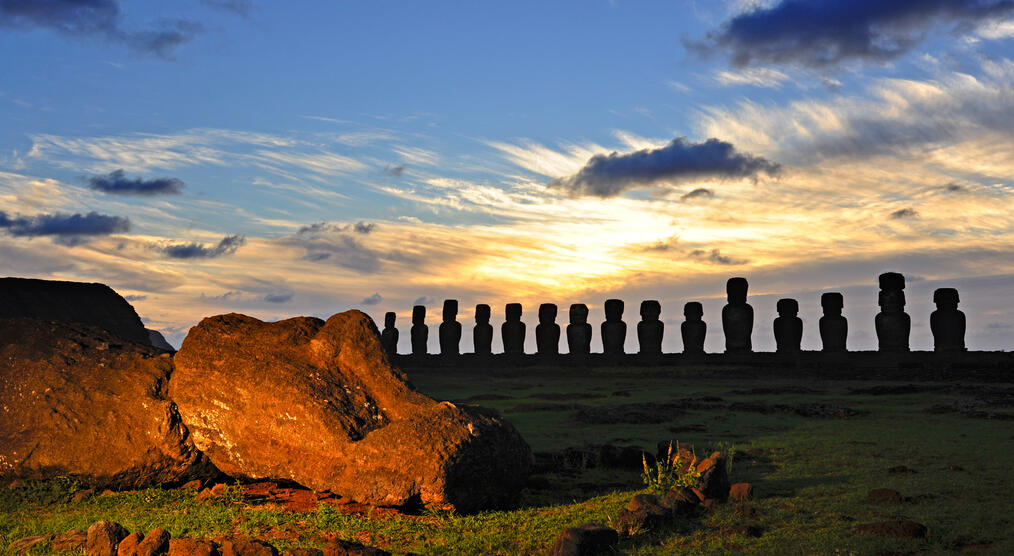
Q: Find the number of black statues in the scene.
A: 15